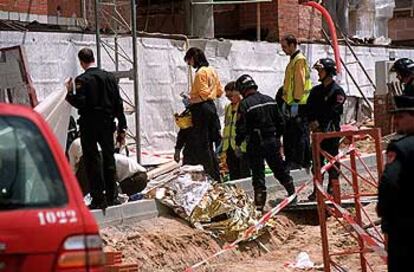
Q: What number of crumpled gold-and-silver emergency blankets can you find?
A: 1